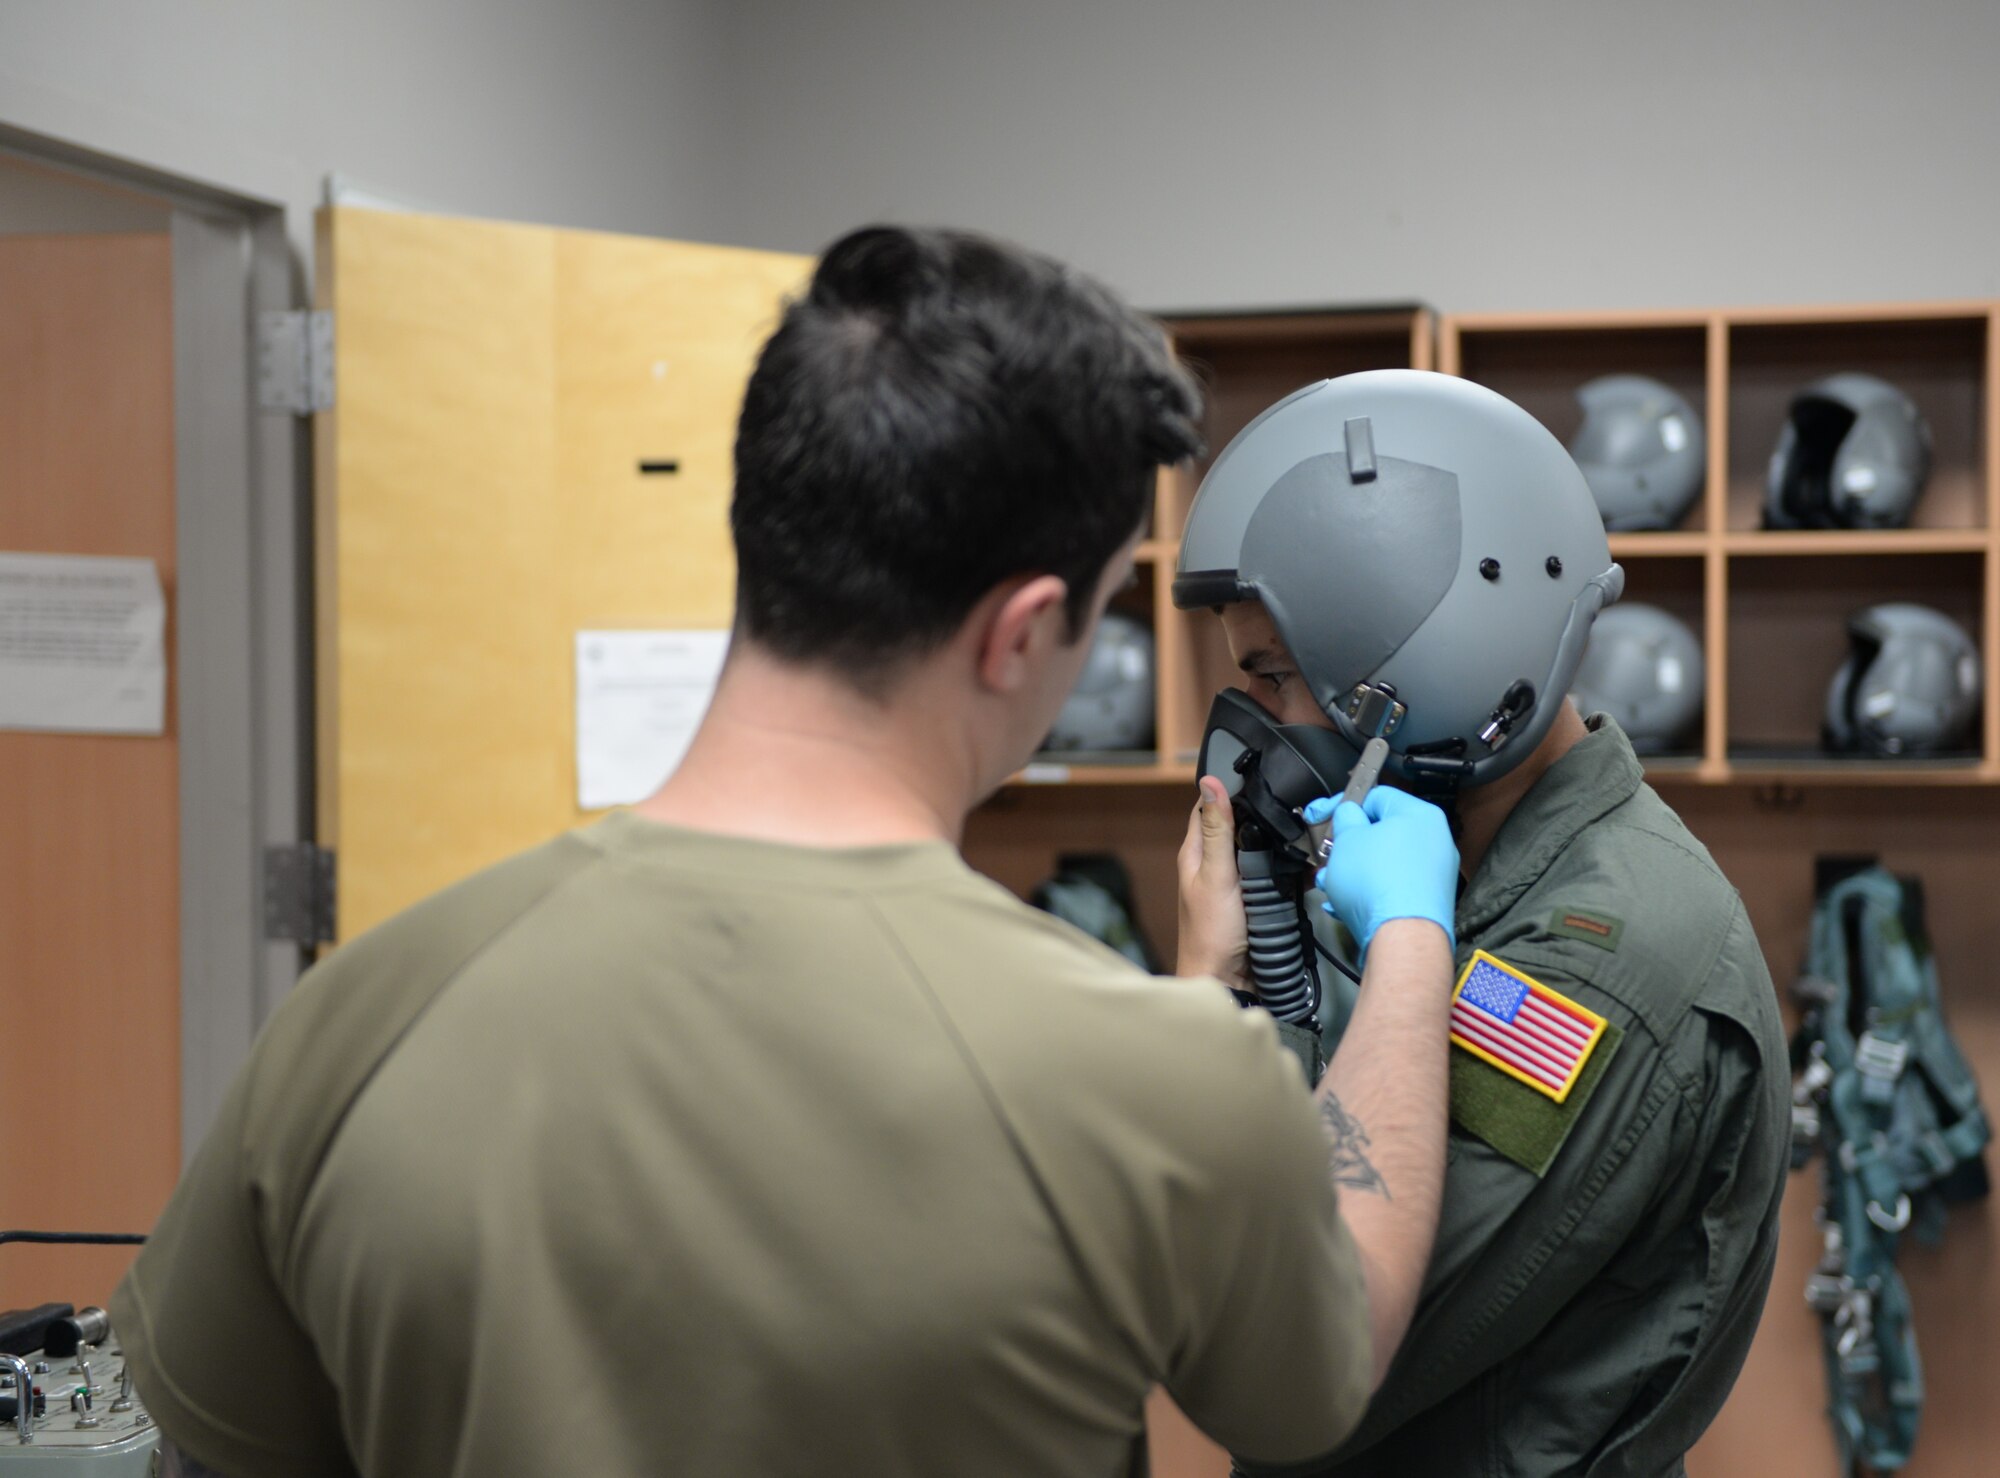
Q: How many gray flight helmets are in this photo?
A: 6